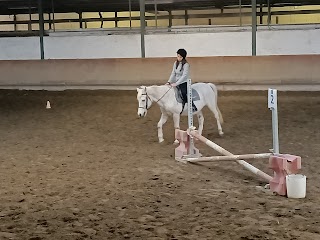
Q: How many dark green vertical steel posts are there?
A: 3